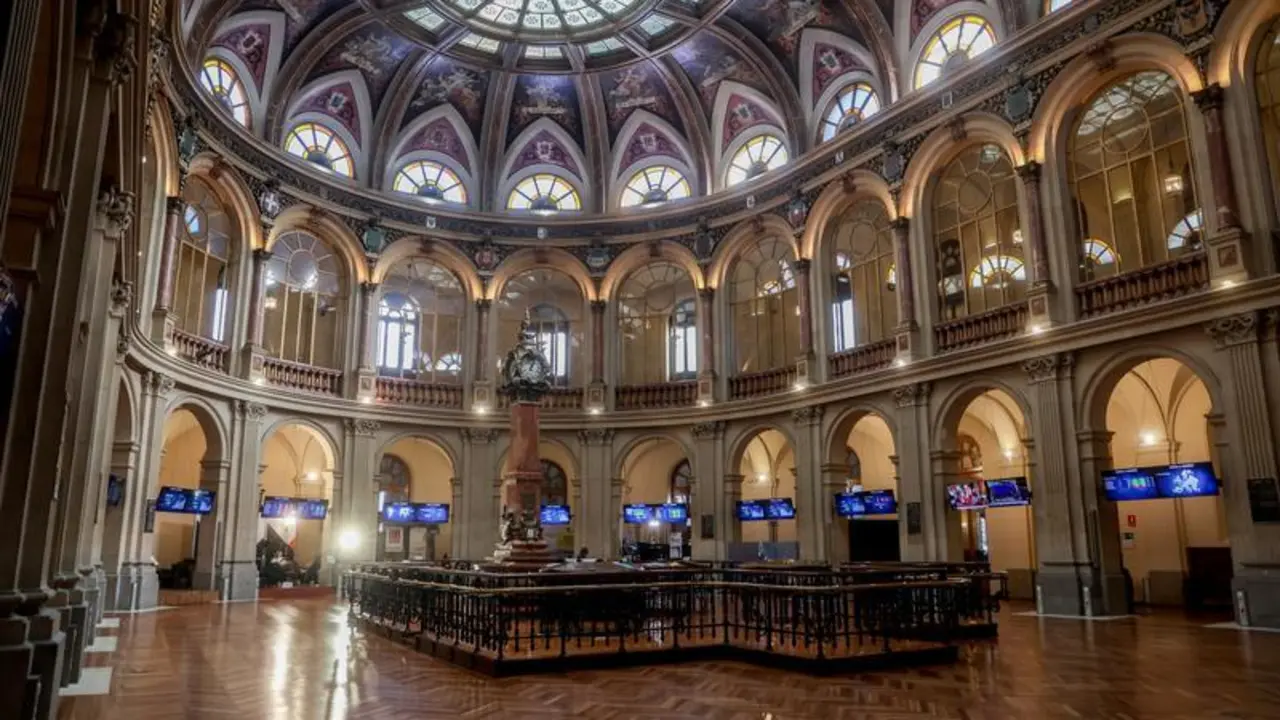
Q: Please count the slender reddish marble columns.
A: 10